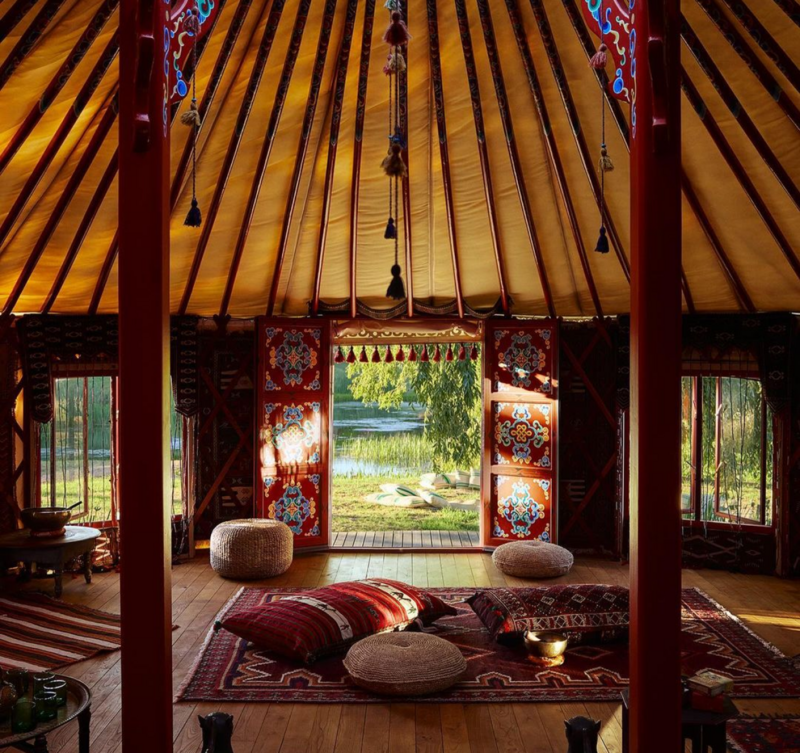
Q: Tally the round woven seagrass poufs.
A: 3